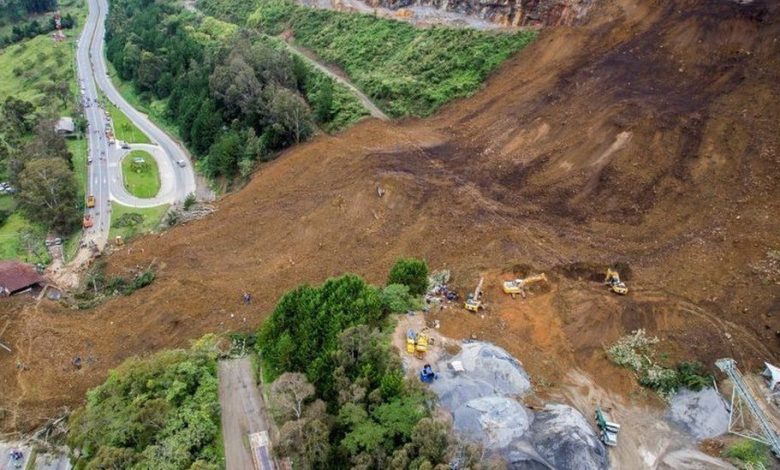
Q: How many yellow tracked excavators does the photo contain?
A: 3